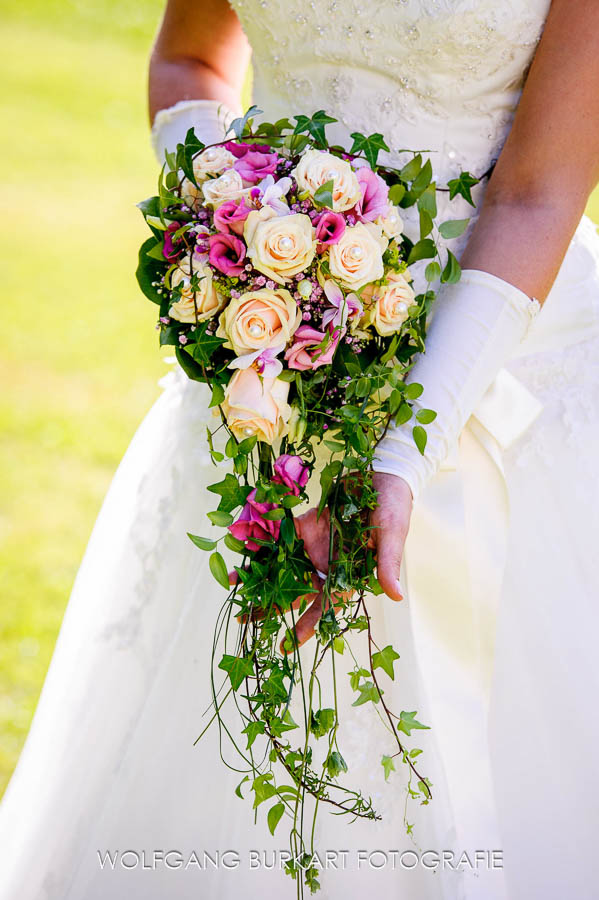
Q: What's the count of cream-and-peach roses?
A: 10